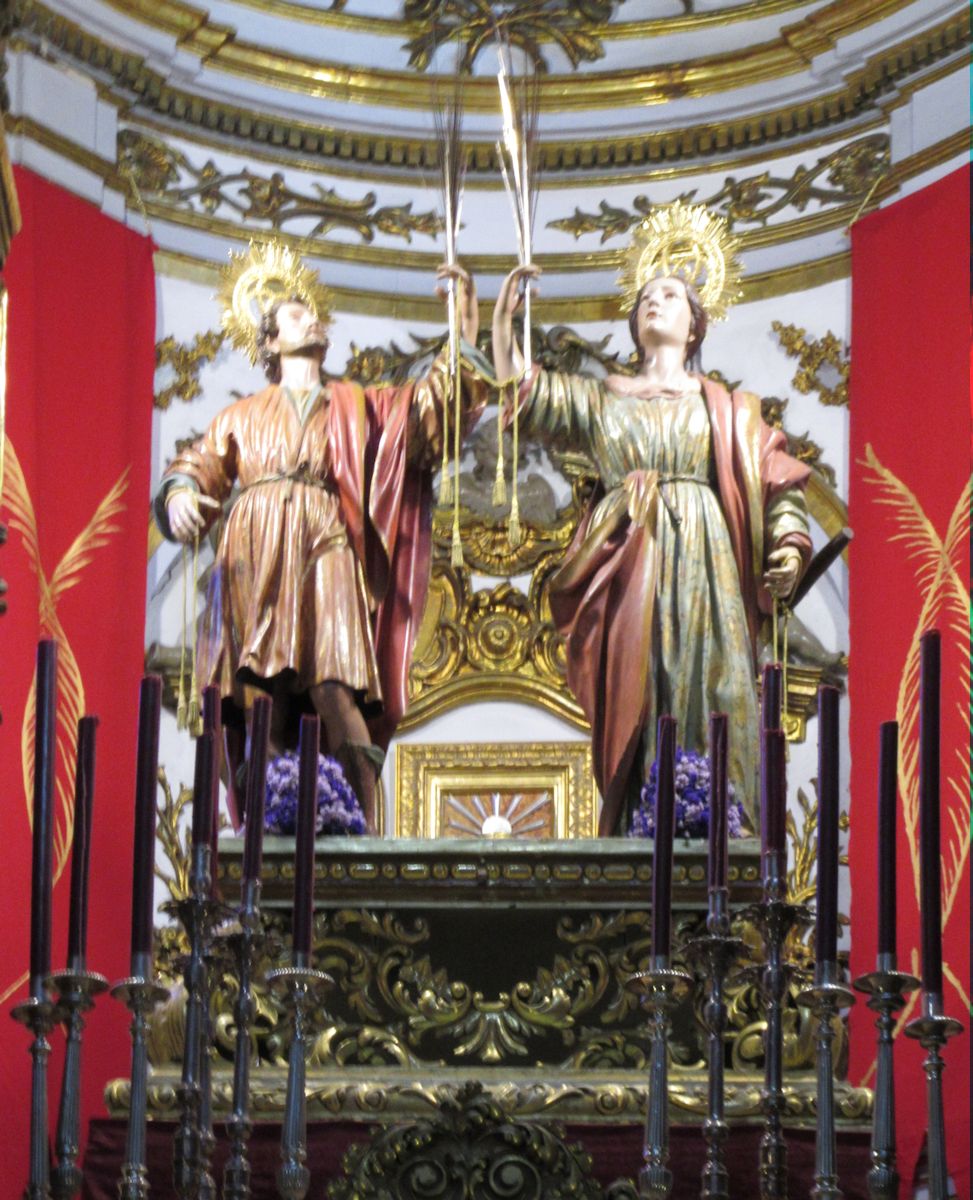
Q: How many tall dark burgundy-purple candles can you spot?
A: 14